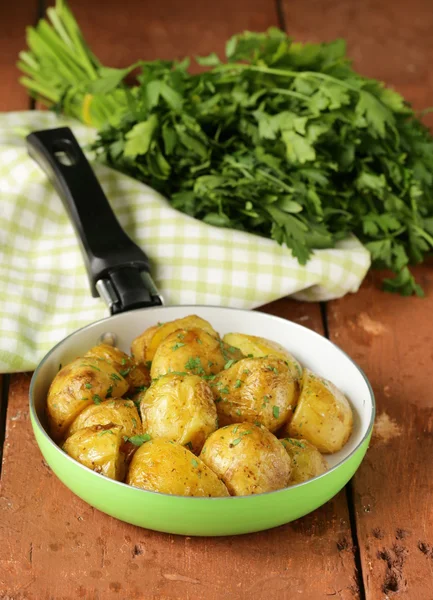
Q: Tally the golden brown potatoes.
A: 13